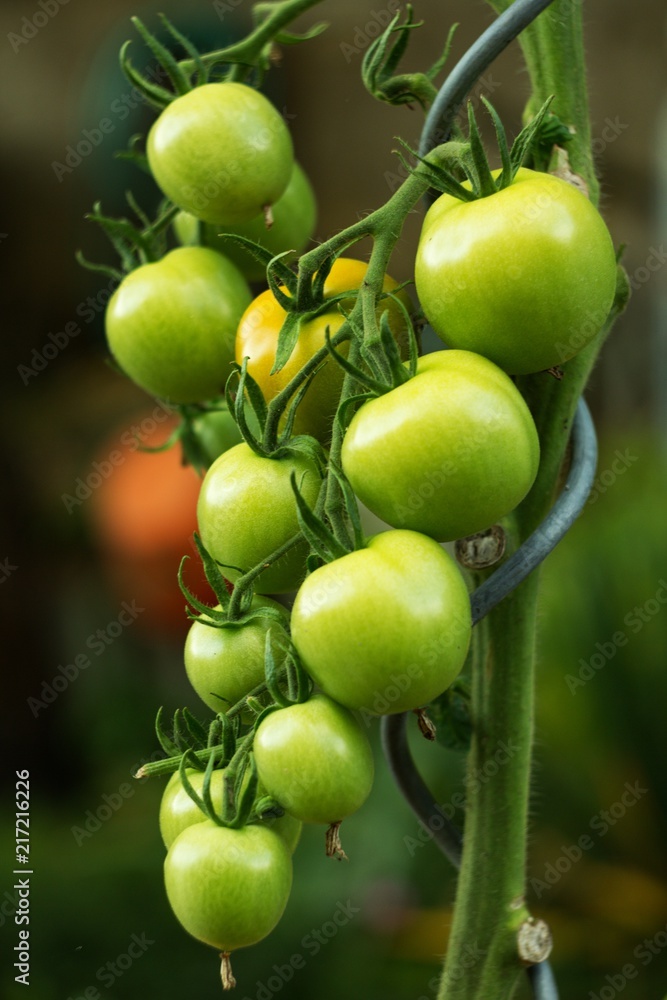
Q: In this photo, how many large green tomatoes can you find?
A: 3